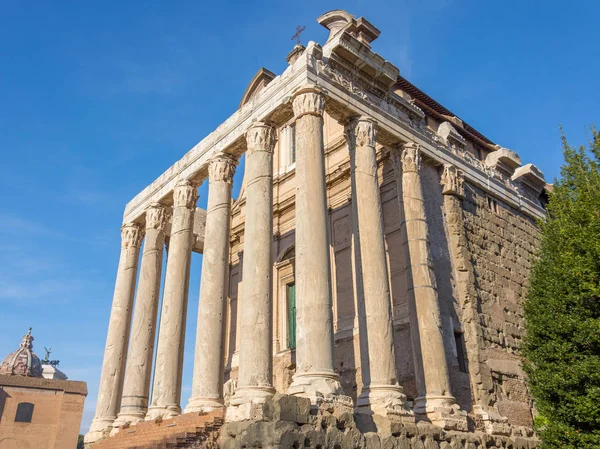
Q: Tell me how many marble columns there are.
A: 8